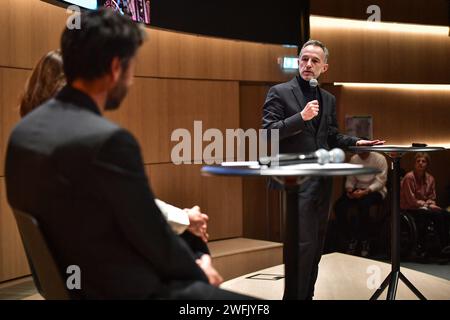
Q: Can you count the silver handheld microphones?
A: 3